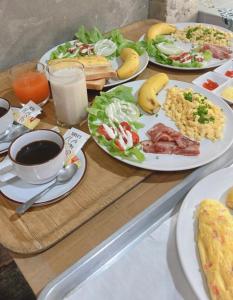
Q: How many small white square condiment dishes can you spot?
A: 3